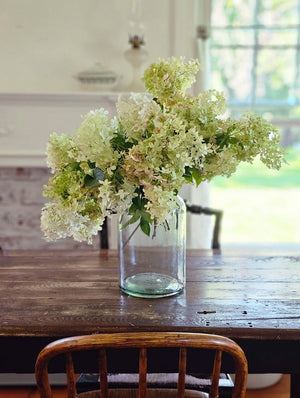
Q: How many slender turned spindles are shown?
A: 5